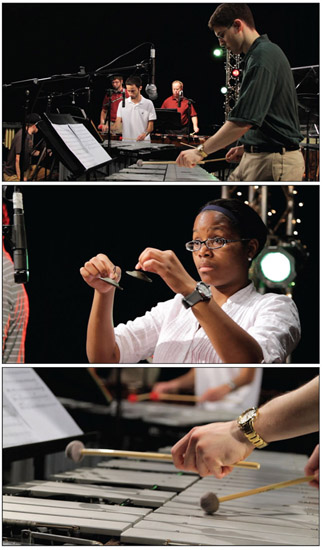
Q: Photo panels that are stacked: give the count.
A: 3